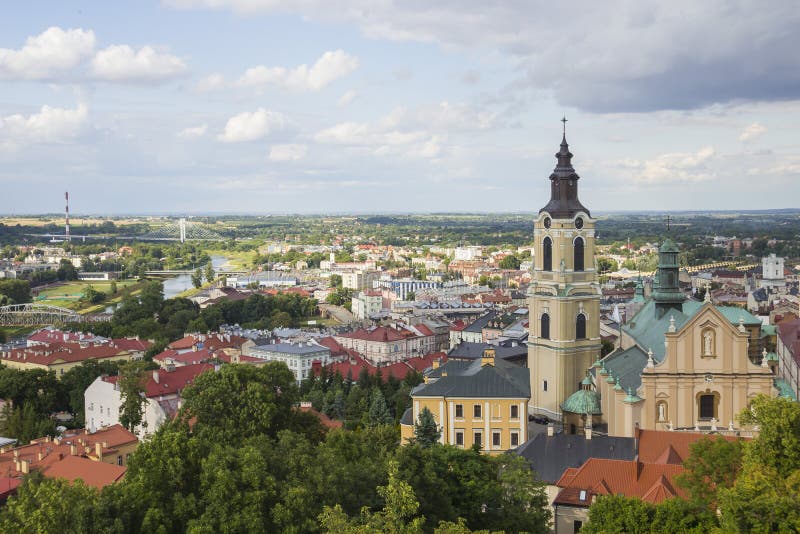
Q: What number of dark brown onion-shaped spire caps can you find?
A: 1